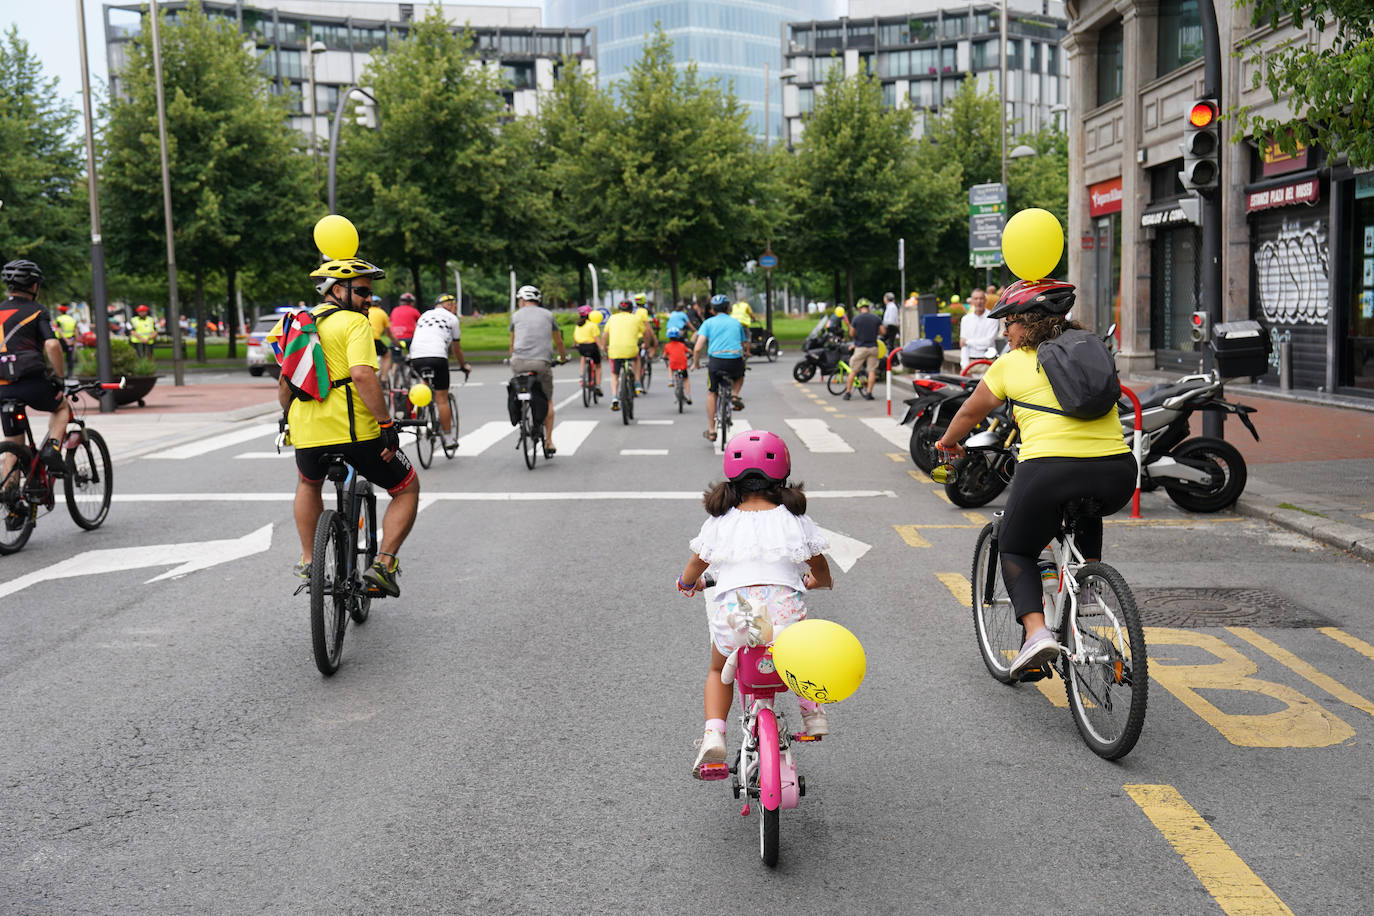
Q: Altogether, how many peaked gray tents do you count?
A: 0